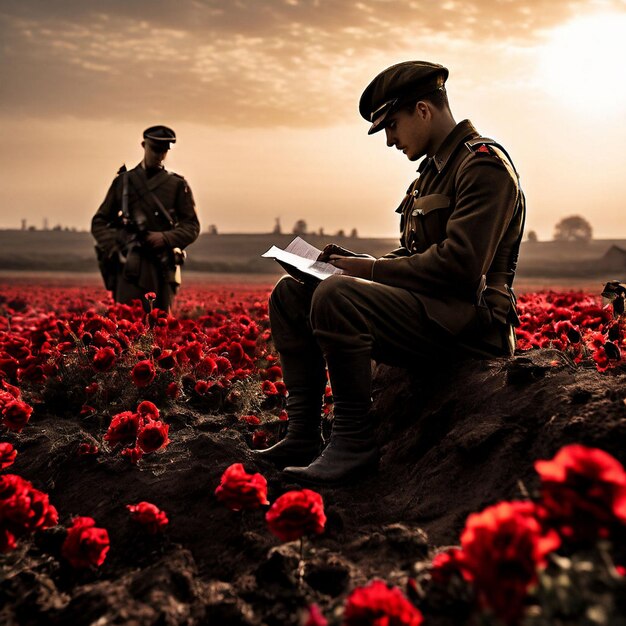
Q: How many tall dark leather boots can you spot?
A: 2